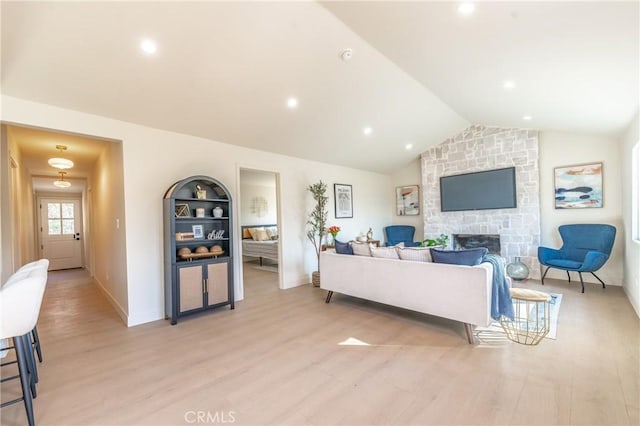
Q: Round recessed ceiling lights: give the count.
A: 7